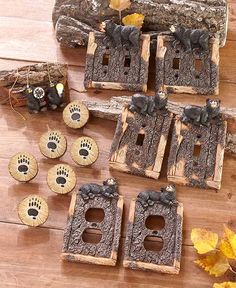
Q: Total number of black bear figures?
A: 8